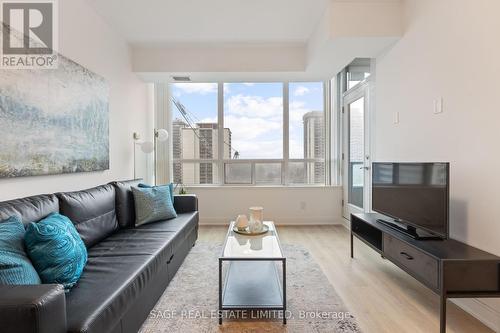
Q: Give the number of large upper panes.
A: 3